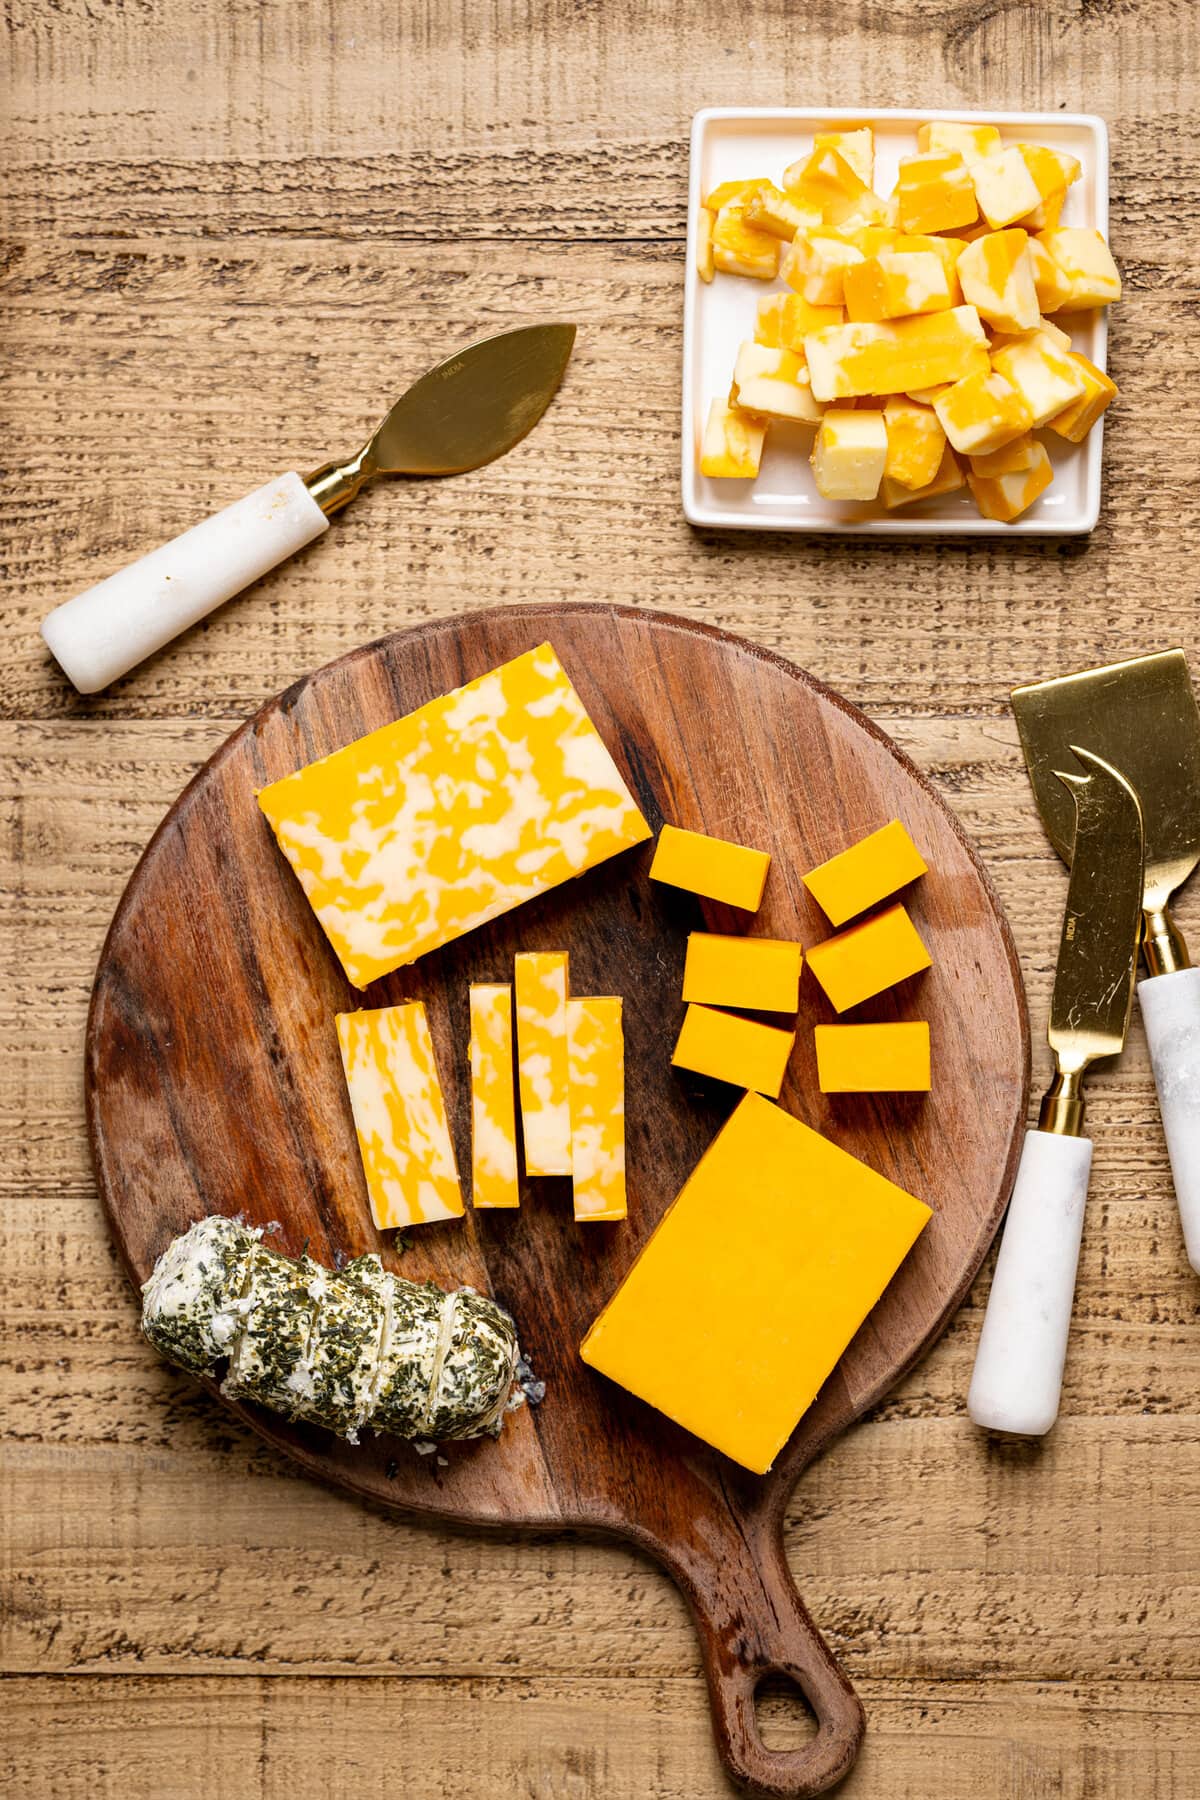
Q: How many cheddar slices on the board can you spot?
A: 6